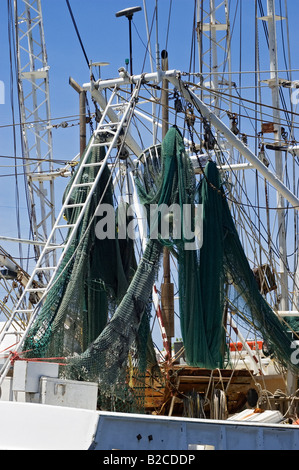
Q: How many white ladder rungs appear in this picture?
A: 12